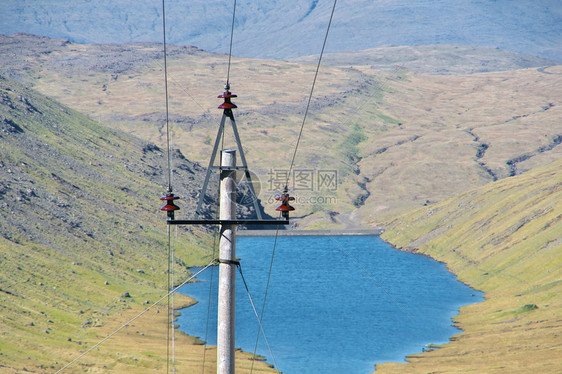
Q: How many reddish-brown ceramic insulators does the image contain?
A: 3